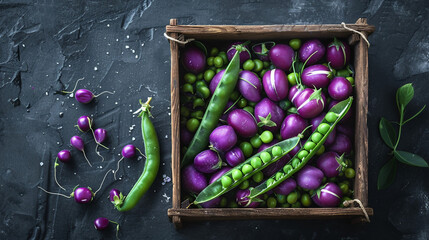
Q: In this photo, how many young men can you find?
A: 0